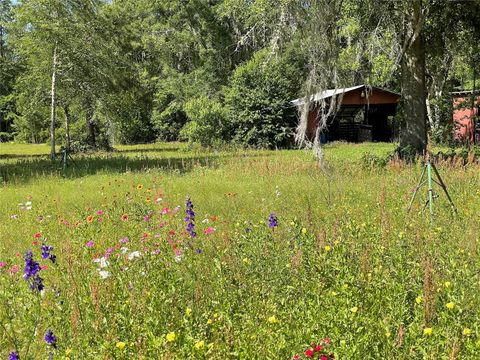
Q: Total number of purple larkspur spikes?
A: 6